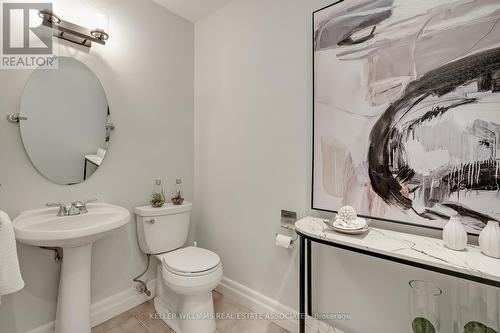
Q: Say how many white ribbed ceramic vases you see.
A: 2